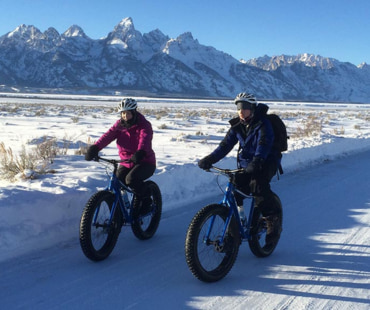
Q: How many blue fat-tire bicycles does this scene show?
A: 2